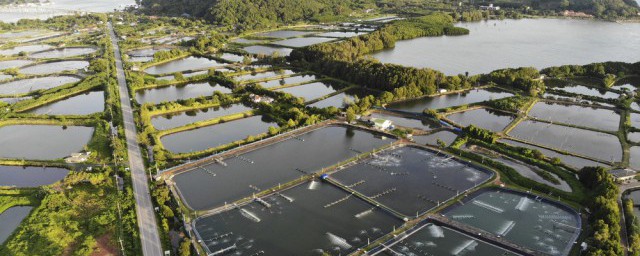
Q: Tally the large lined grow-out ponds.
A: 5